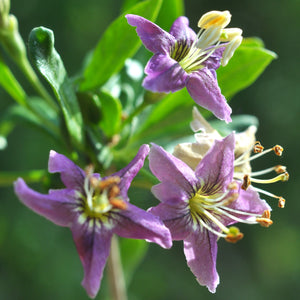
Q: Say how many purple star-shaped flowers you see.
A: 3